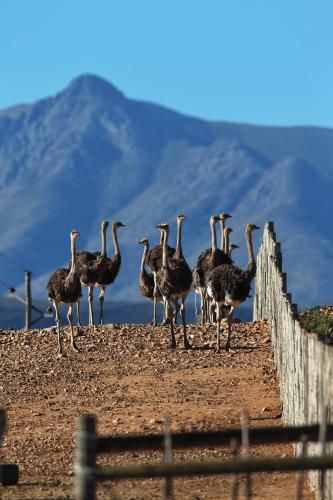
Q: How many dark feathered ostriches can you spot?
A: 12